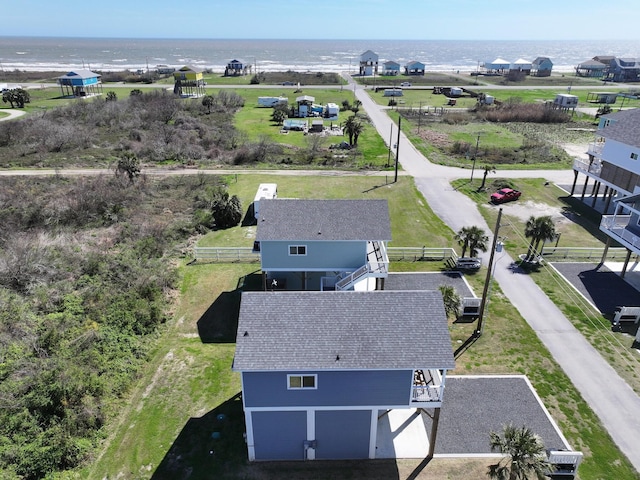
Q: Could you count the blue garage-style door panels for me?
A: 2